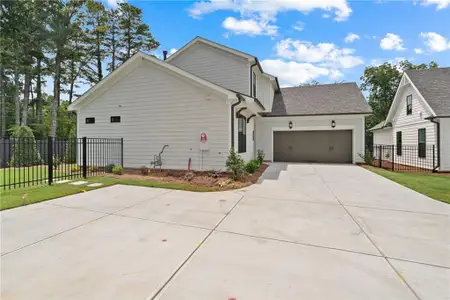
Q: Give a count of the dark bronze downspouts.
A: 3